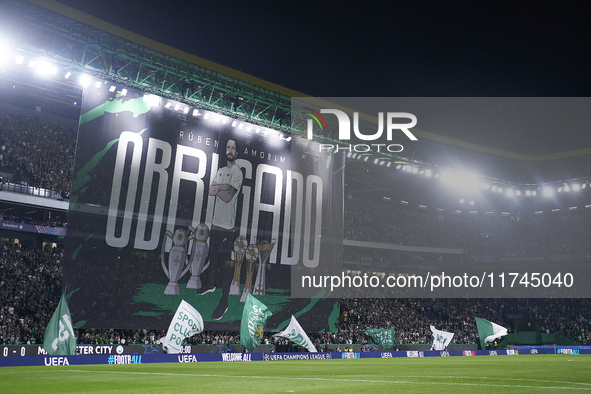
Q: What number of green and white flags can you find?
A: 7